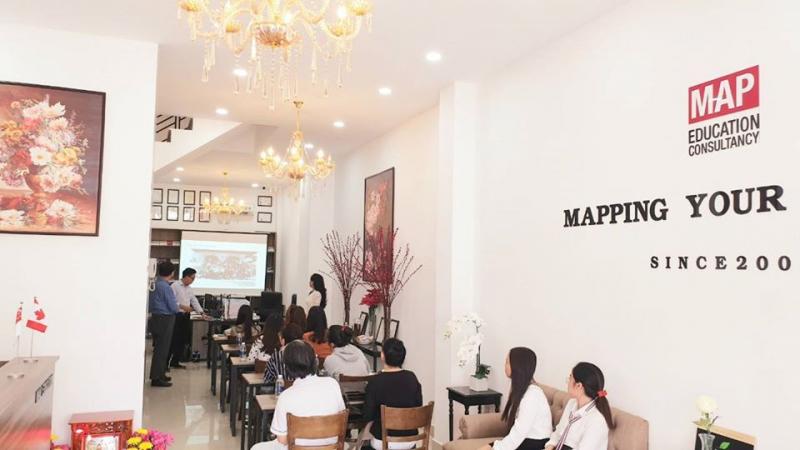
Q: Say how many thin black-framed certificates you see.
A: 10